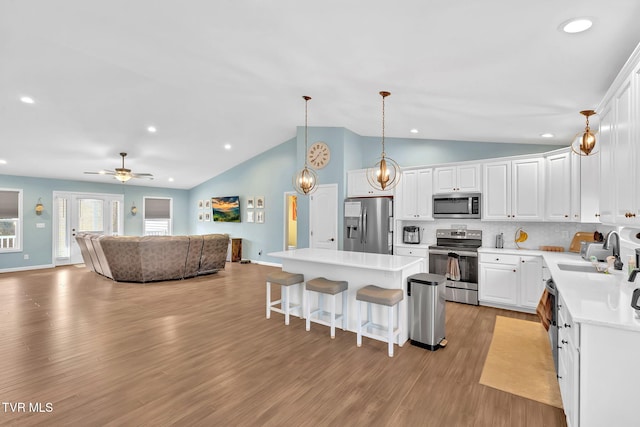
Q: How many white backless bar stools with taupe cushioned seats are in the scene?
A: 3